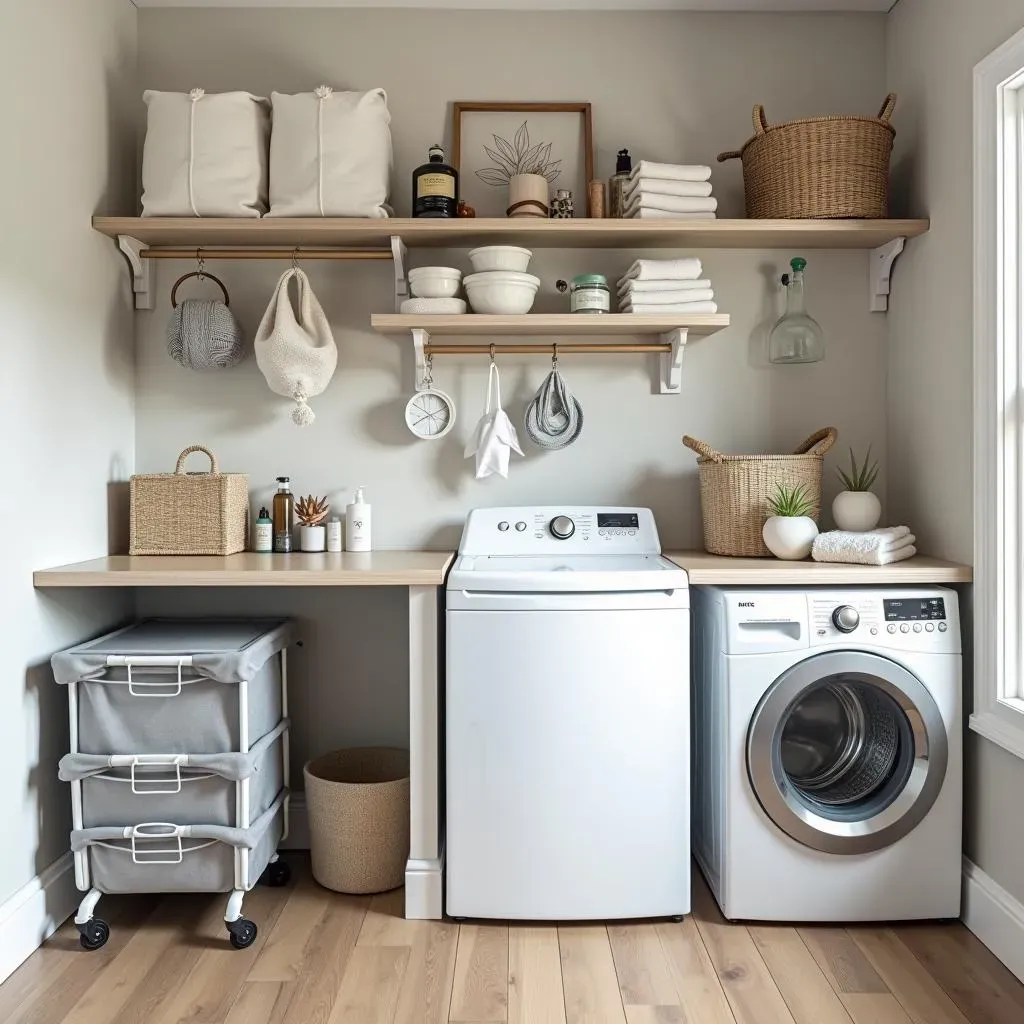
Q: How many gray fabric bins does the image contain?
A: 3